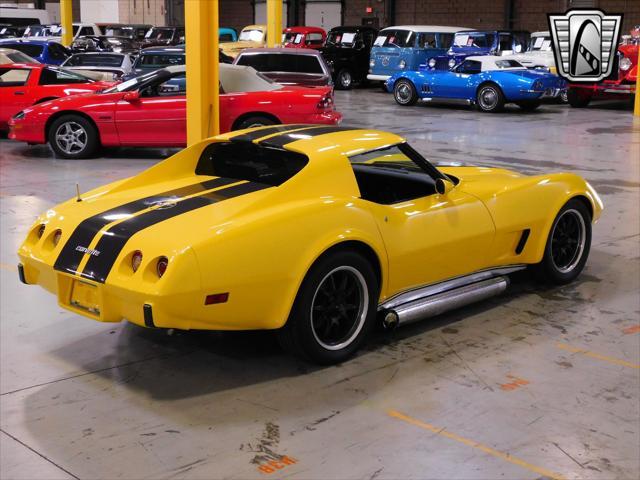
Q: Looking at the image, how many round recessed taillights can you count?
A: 4